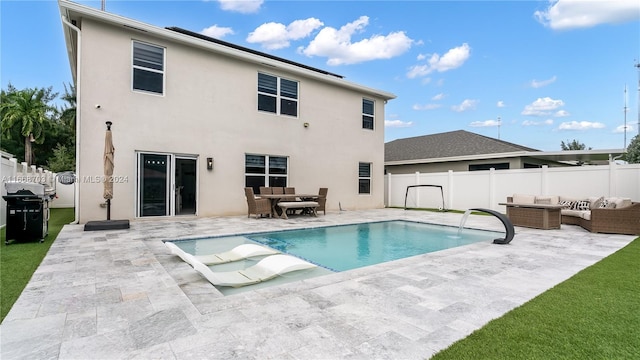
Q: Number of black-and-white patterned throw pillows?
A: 3